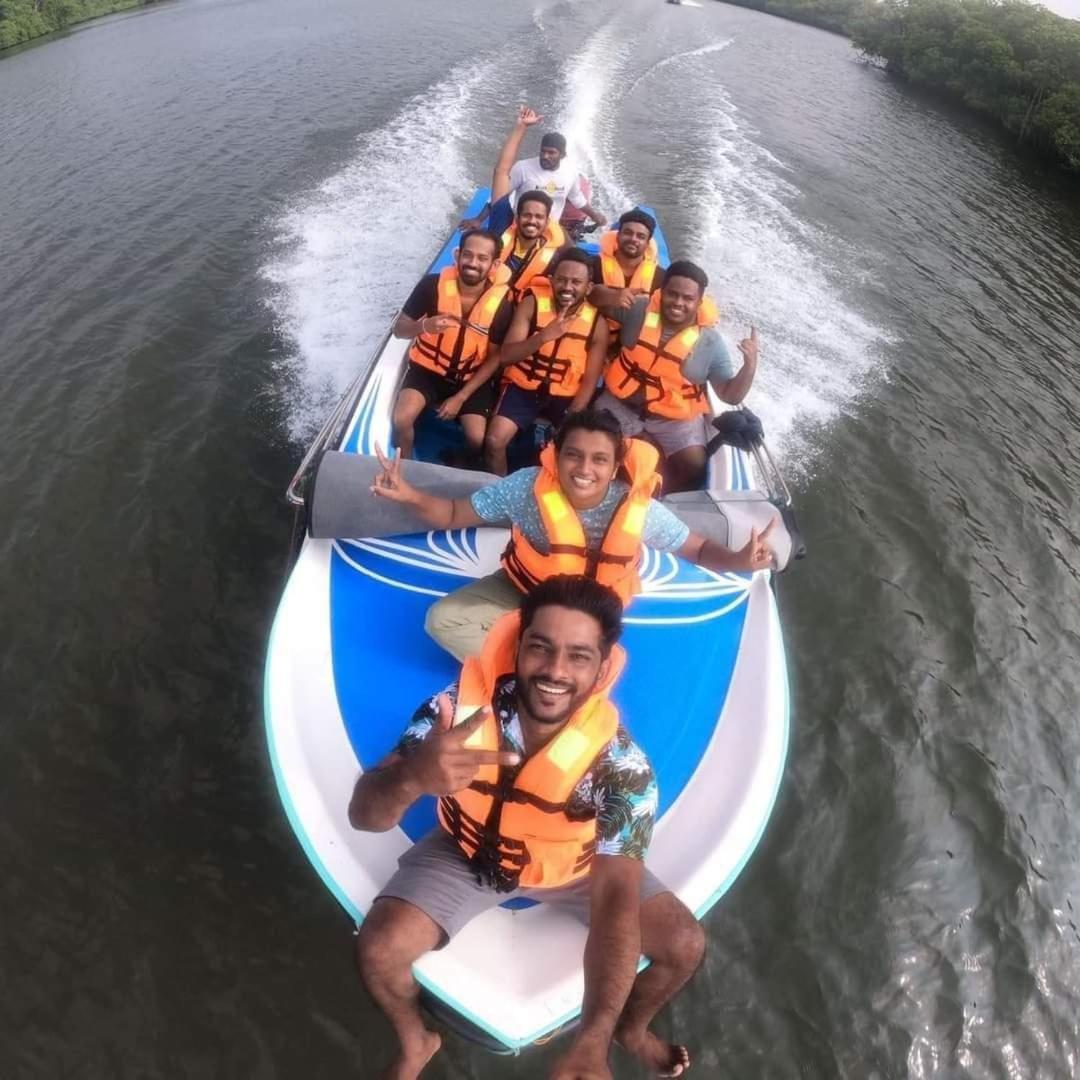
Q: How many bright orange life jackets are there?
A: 7